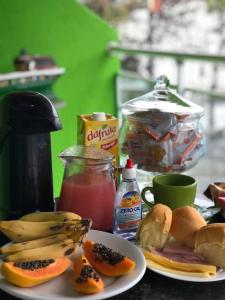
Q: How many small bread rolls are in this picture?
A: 3